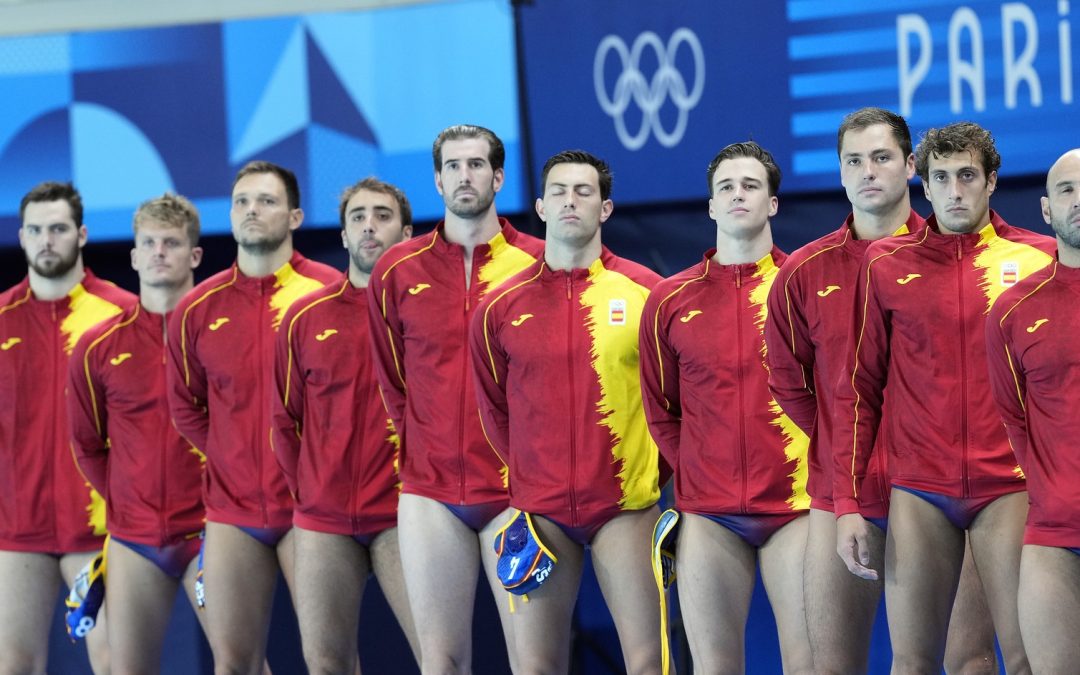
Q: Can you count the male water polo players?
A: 10